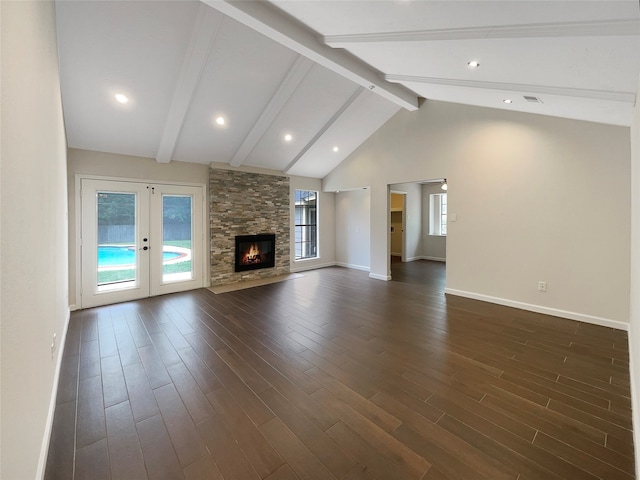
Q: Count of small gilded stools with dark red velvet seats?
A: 0